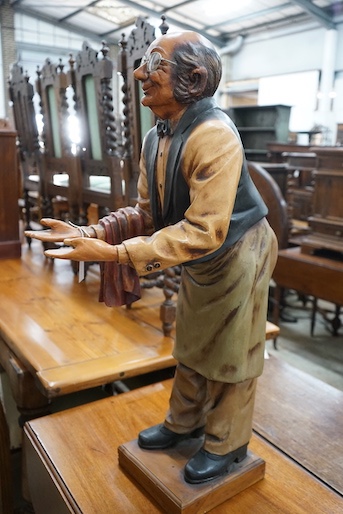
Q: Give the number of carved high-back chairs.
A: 4